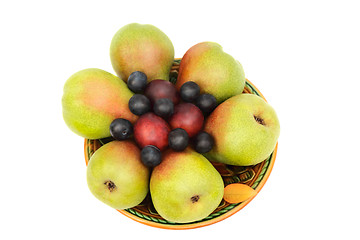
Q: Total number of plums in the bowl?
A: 3